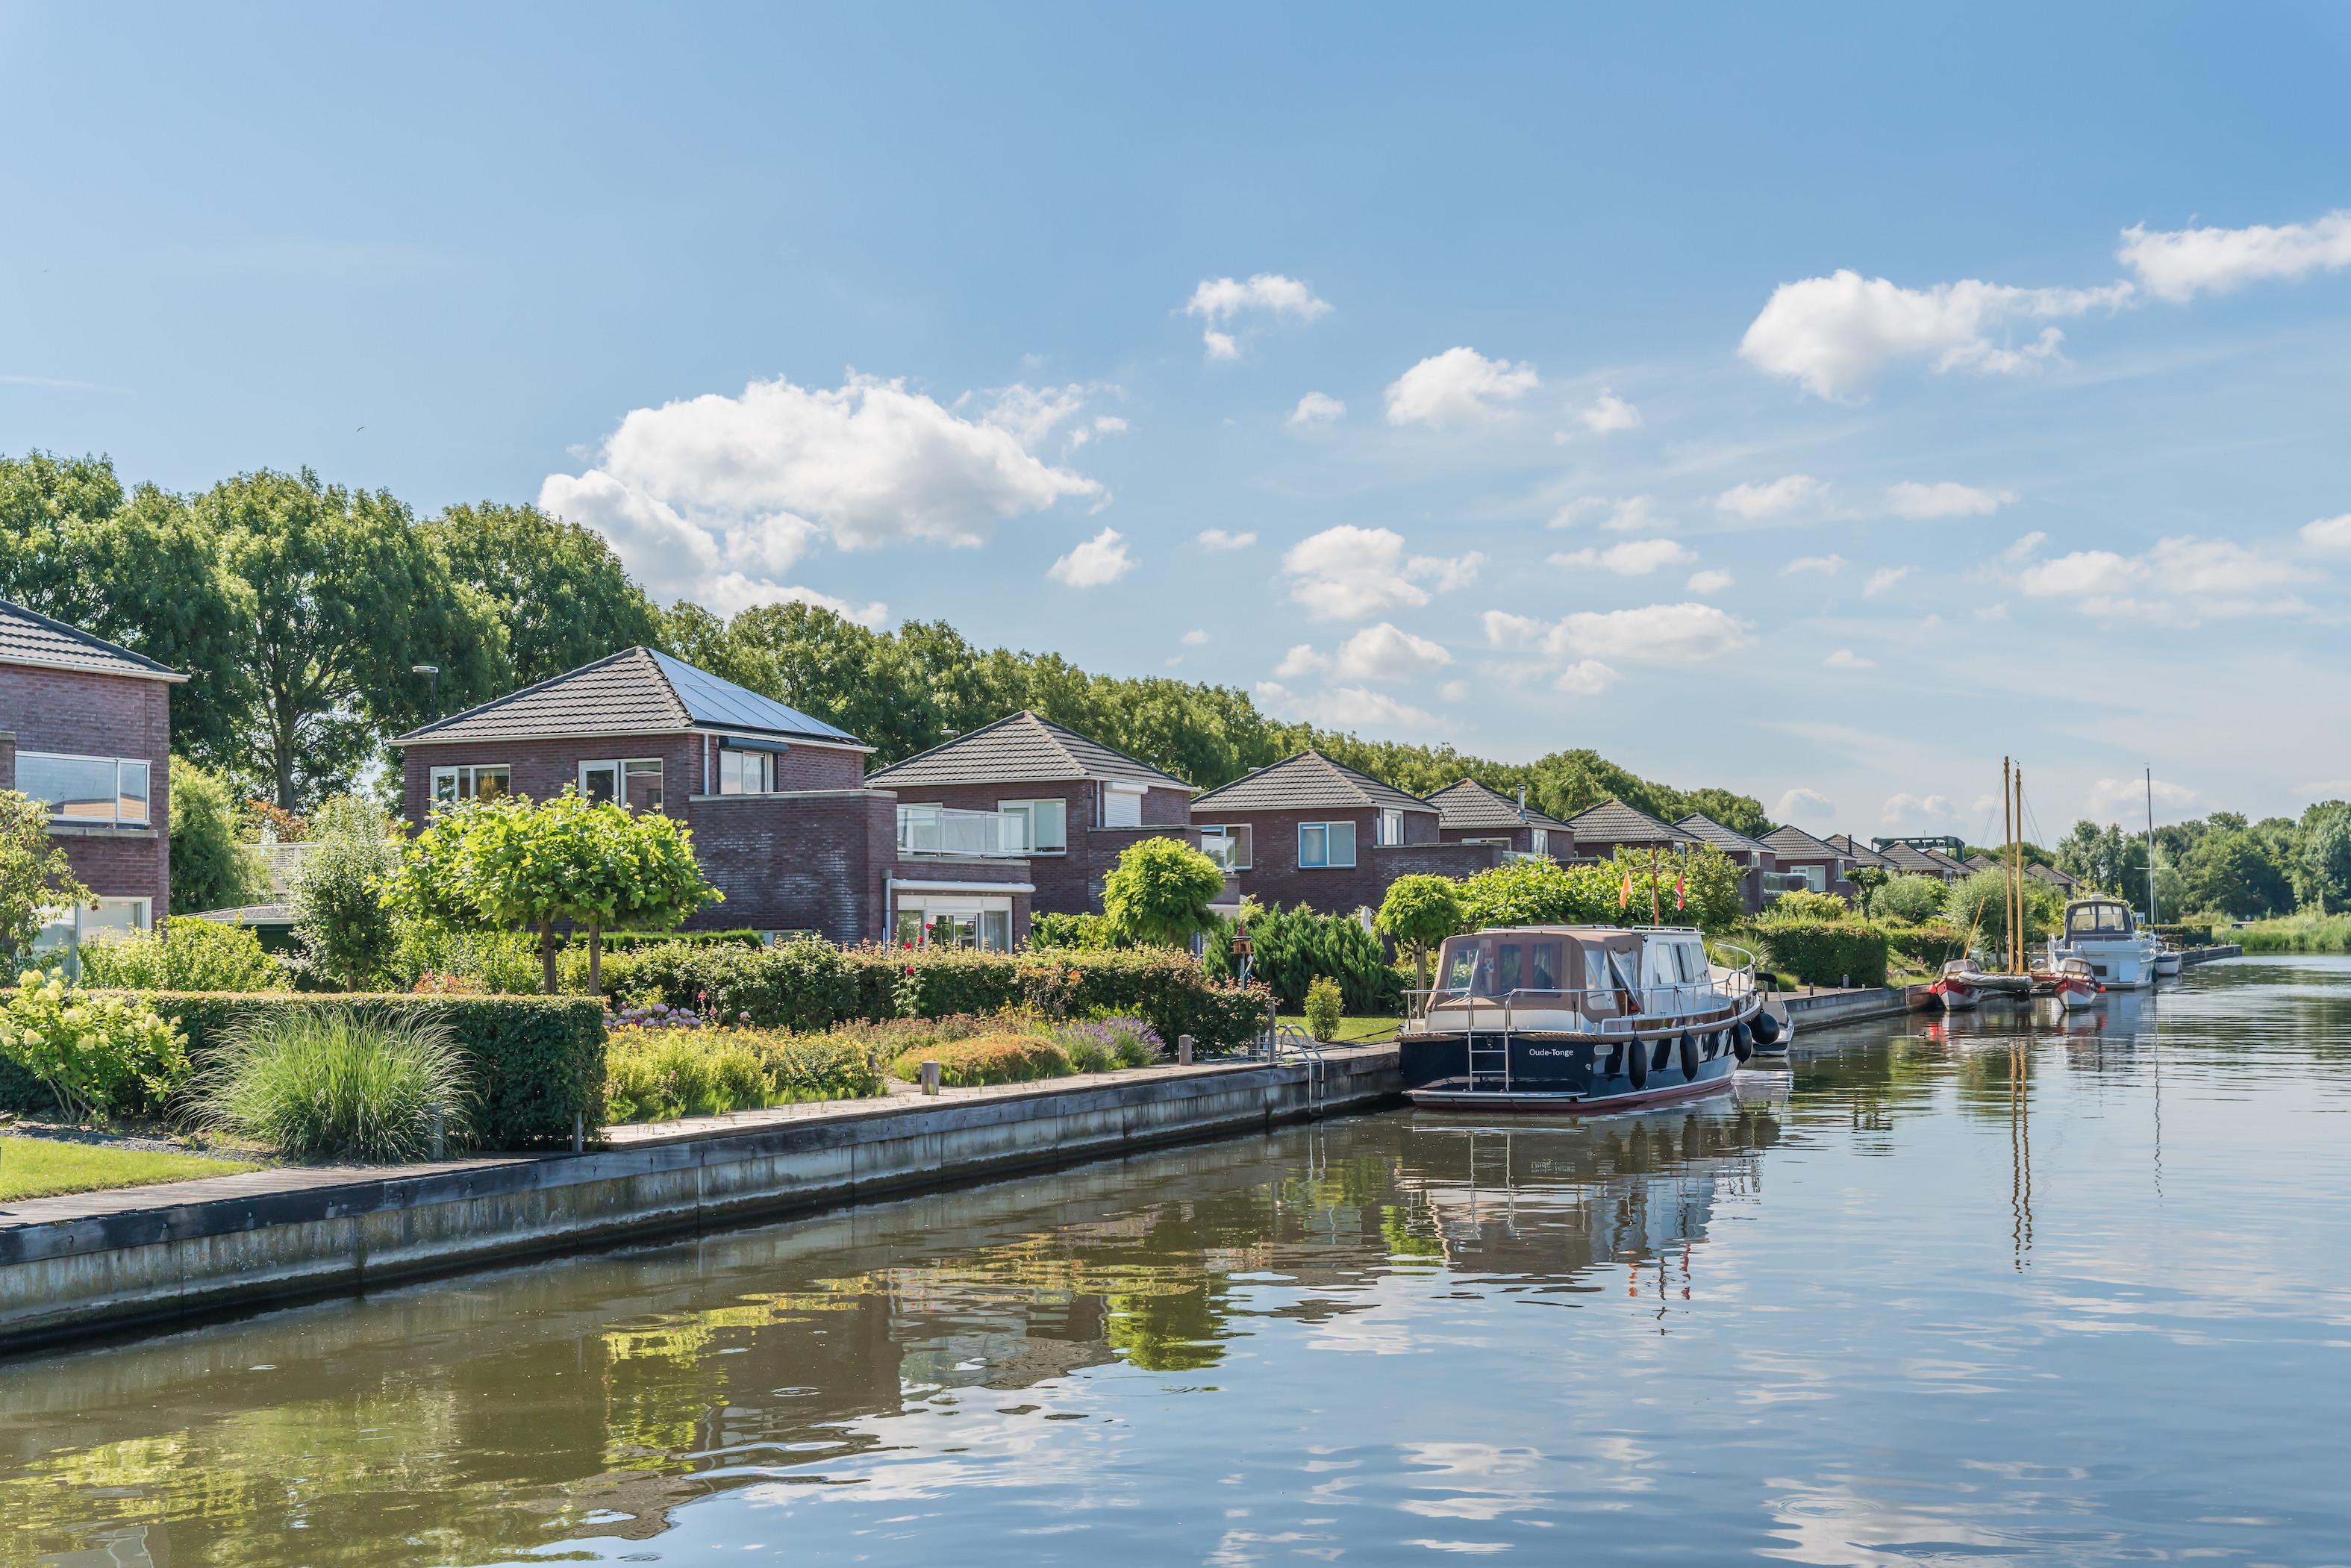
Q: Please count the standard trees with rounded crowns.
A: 2